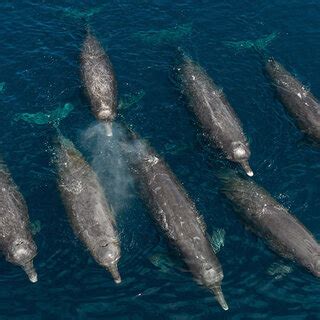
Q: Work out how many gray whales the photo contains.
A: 7